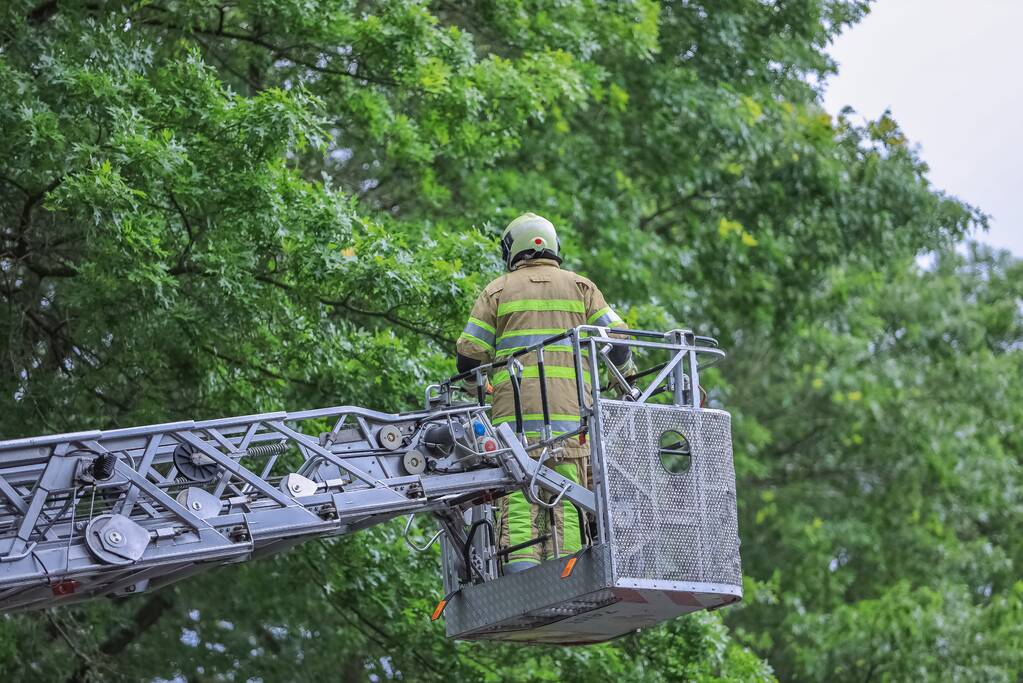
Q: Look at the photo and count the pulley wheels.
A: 6